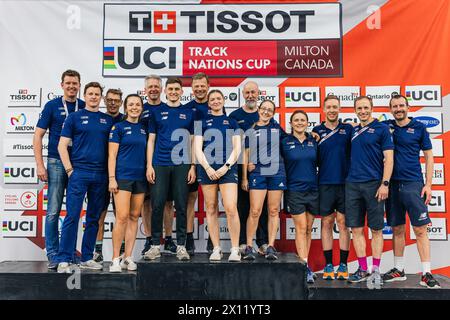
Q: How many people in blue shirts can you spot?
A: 14